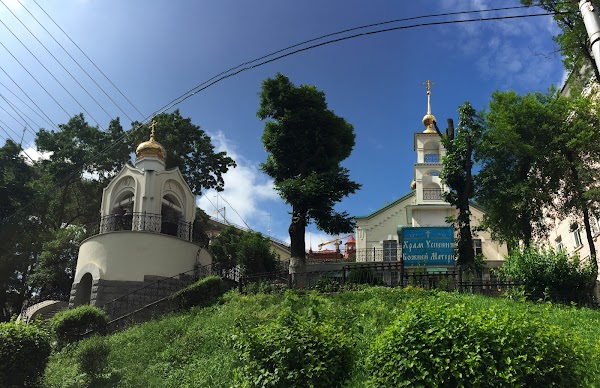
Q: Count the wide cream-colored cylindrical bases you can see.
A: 1